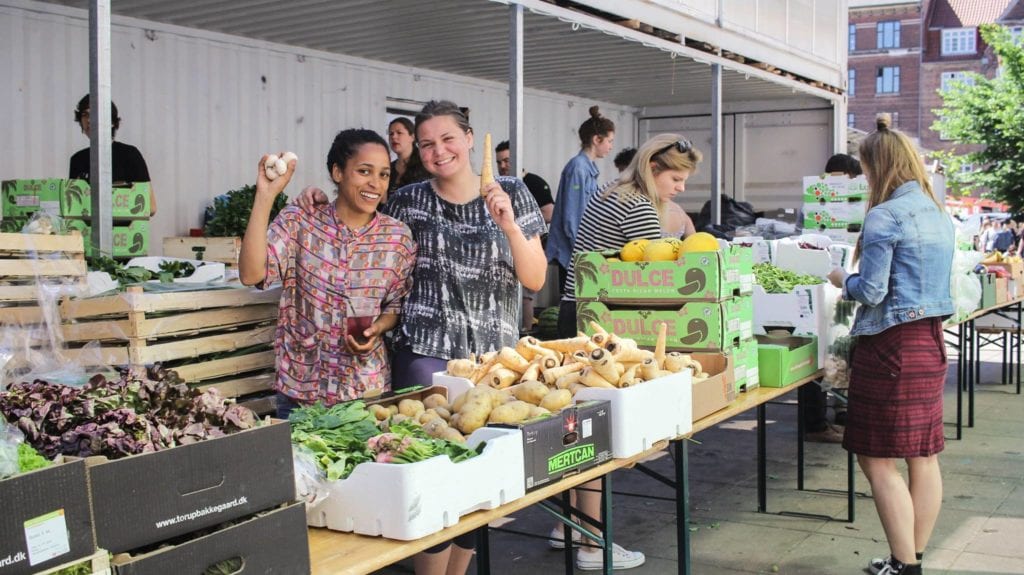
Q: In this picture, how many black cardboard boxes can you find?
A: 4